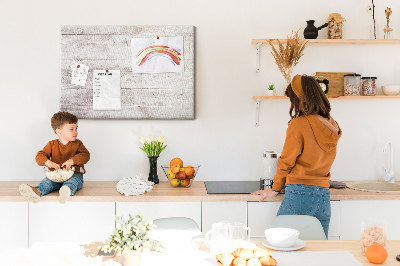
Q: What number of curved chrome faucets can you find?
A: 1